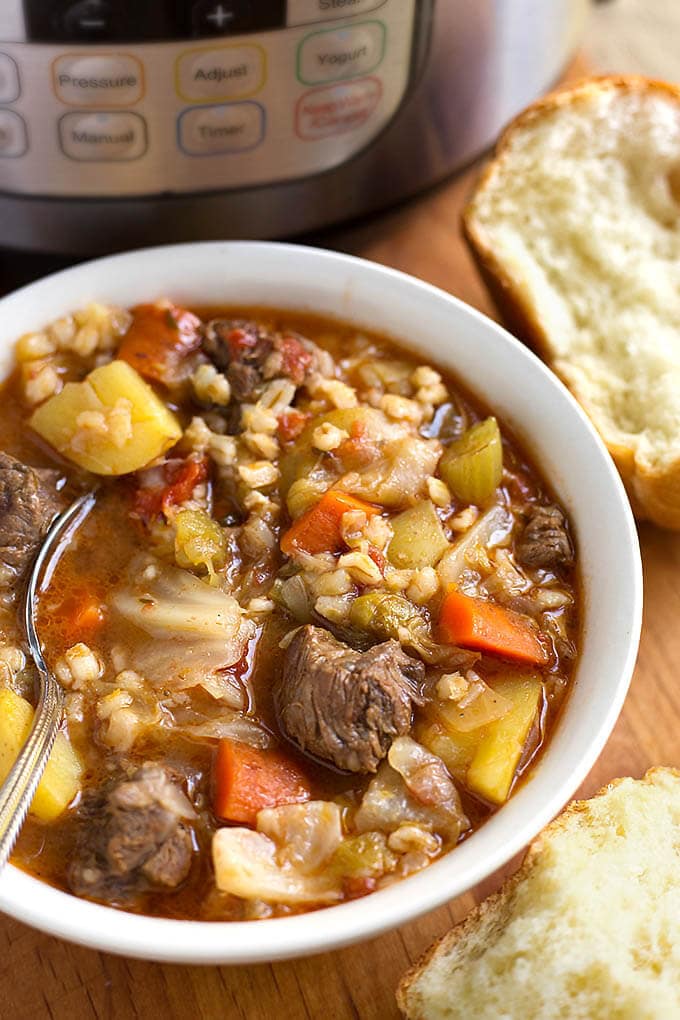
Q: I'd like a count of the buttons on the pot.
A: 11